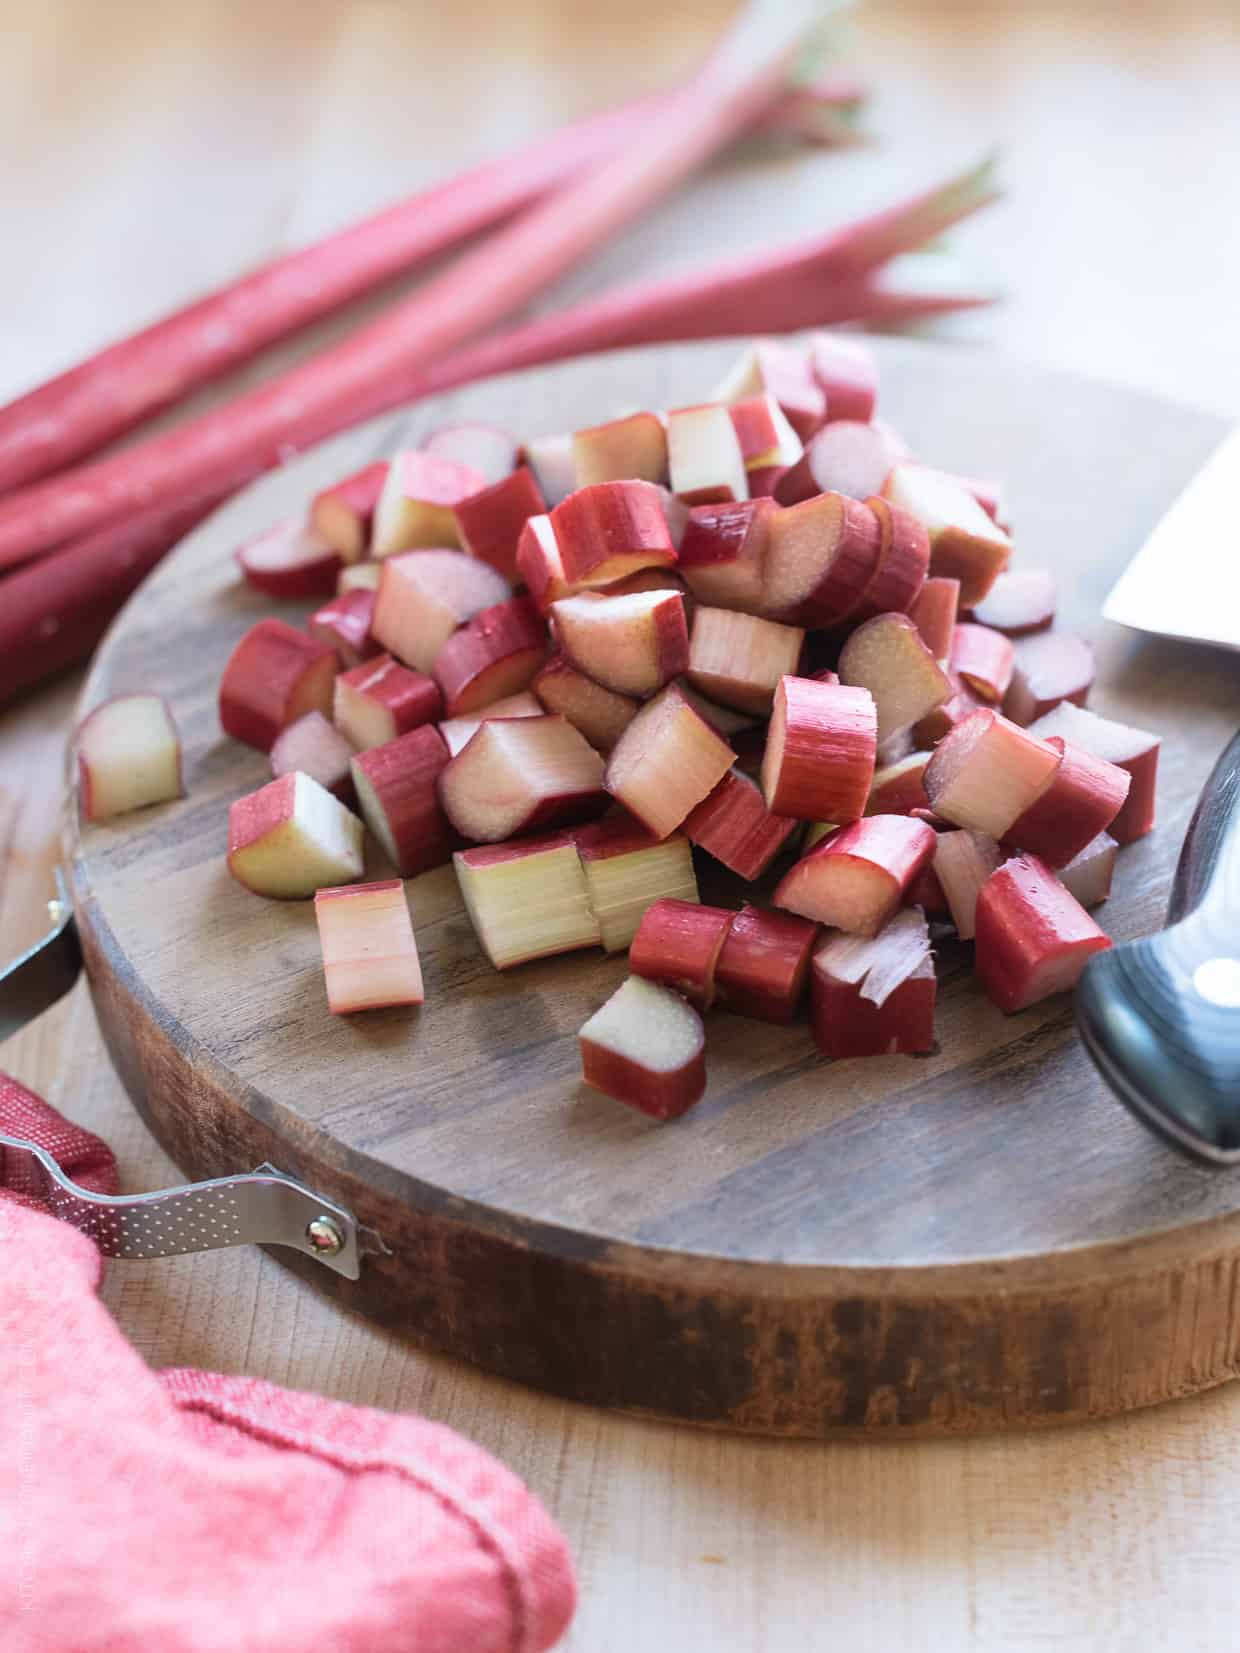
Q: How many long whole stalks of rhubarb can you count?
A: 3